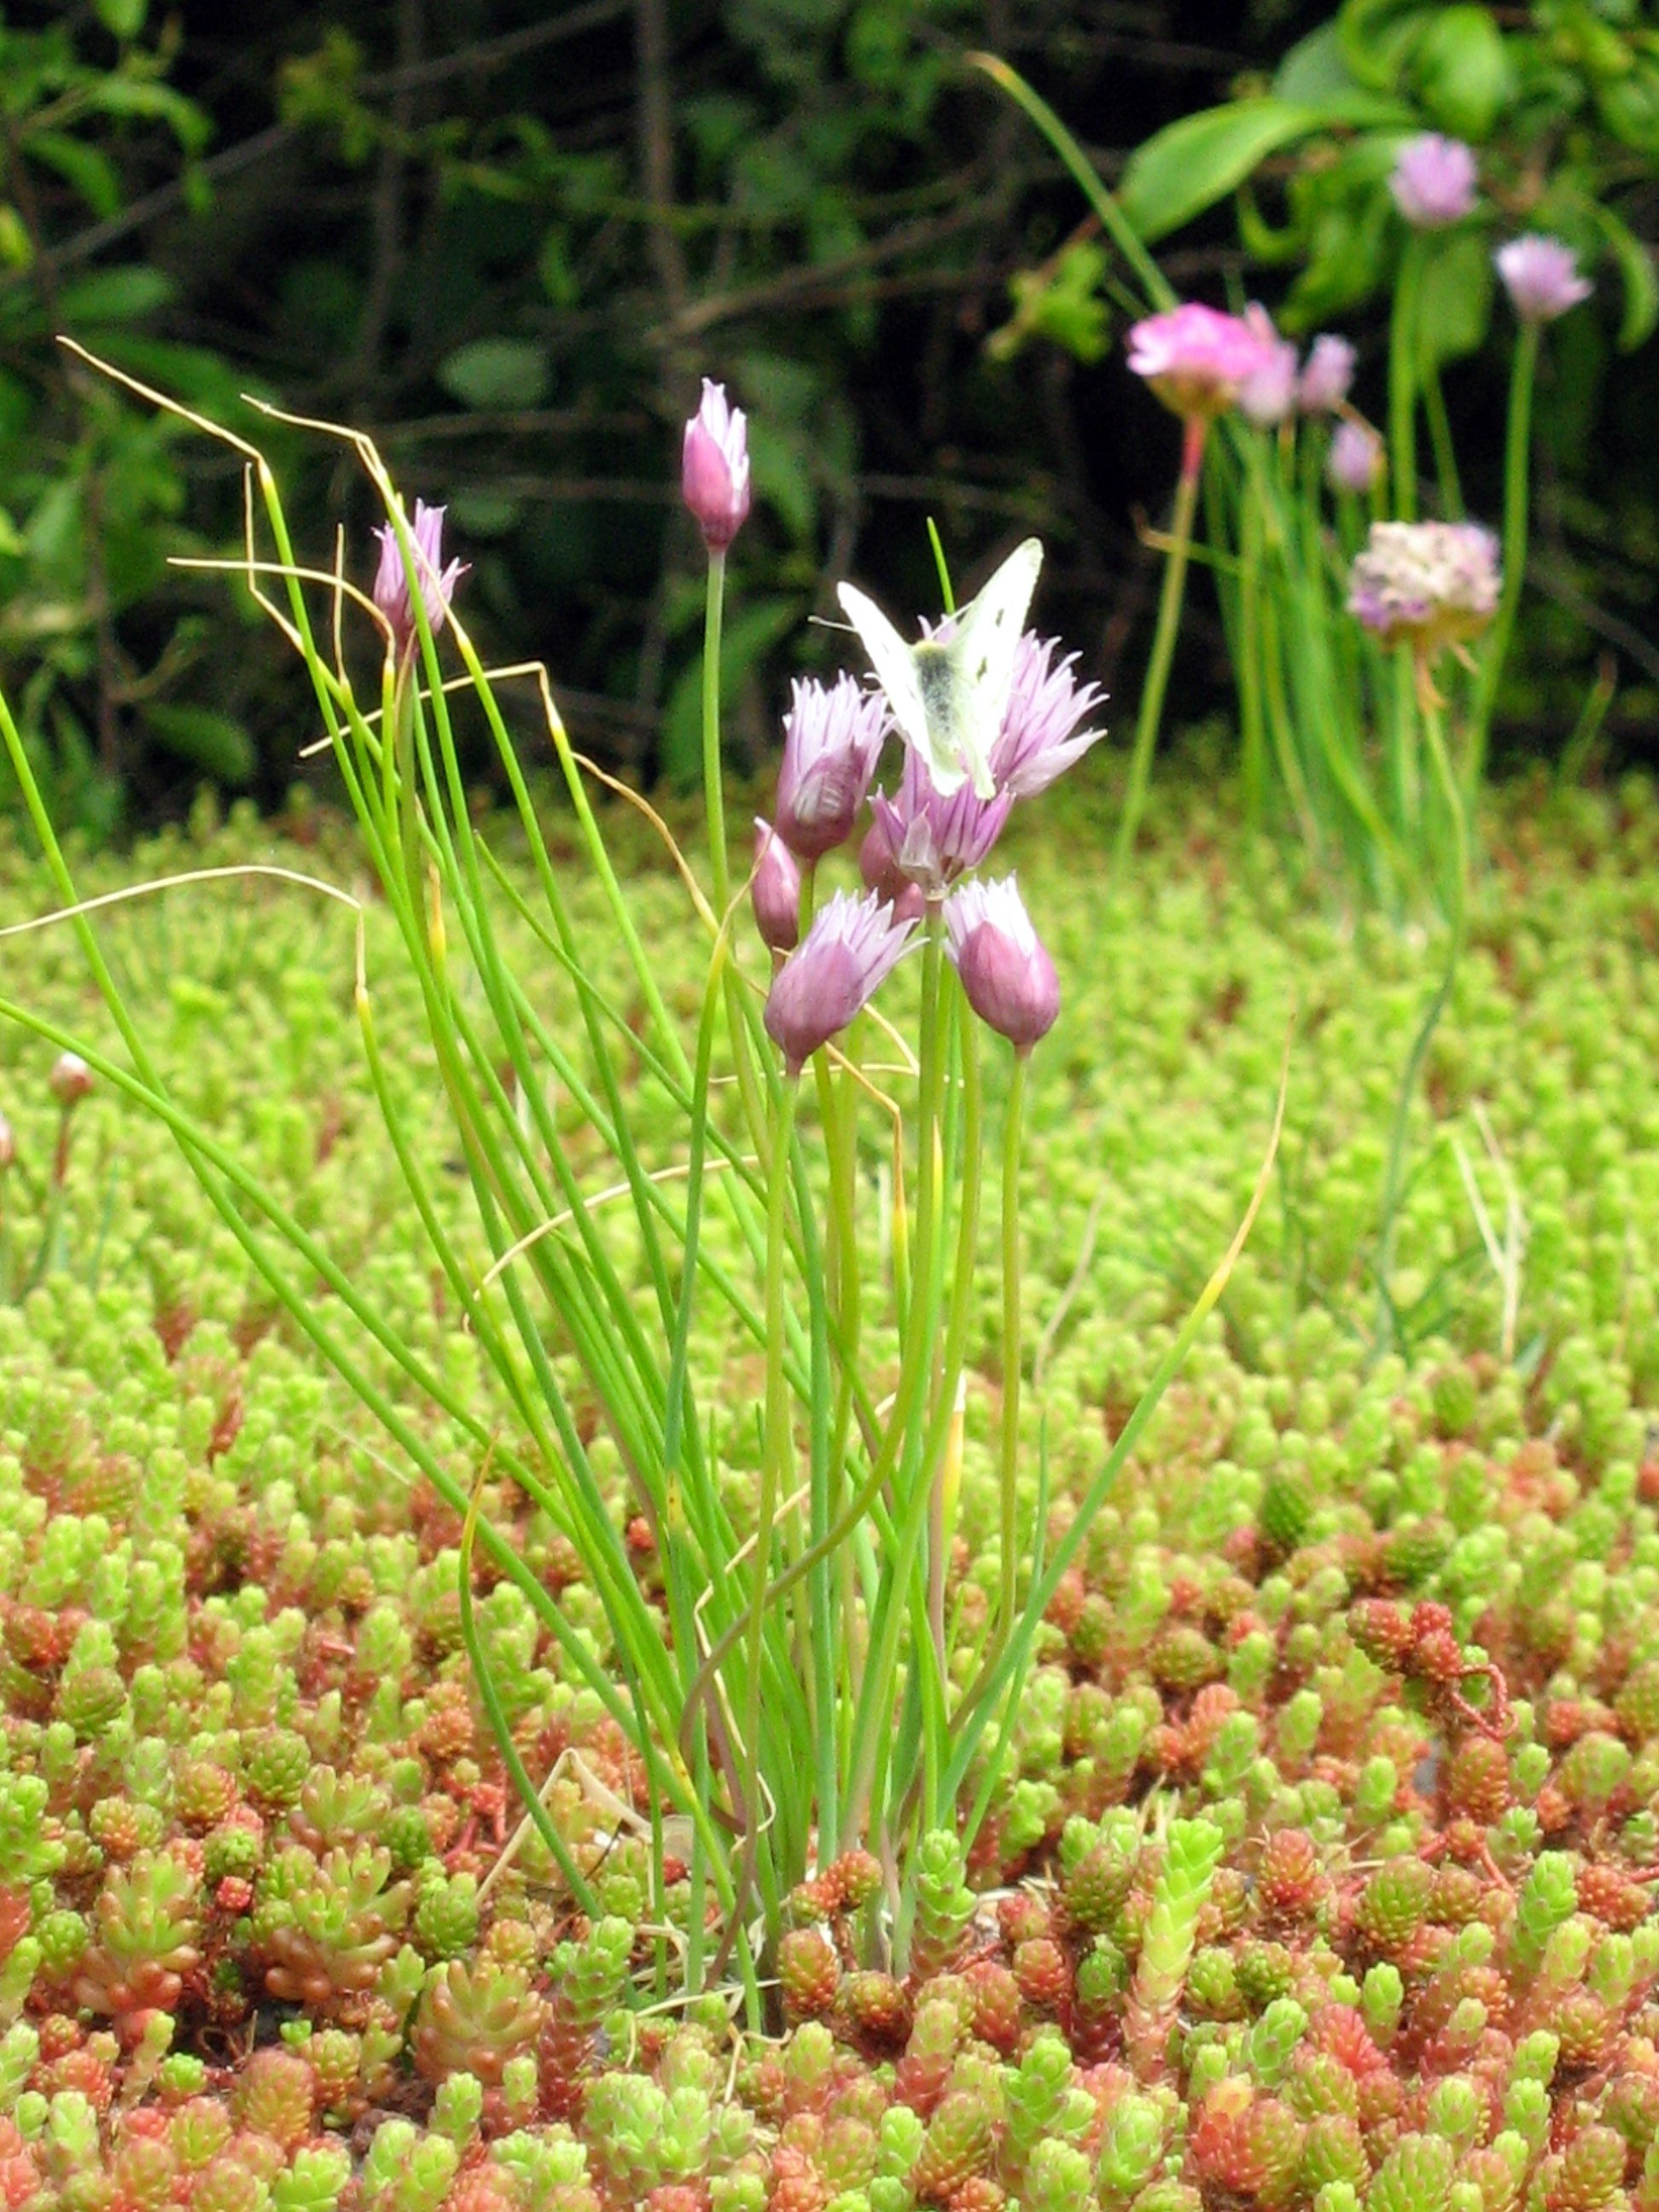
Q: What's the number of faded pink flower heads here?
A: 1